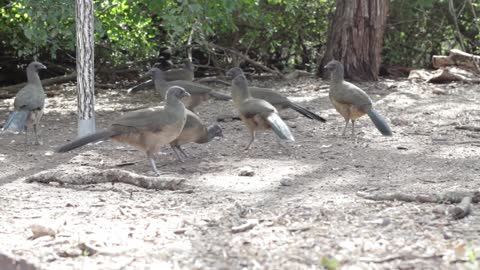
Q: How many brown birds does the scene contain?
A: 8